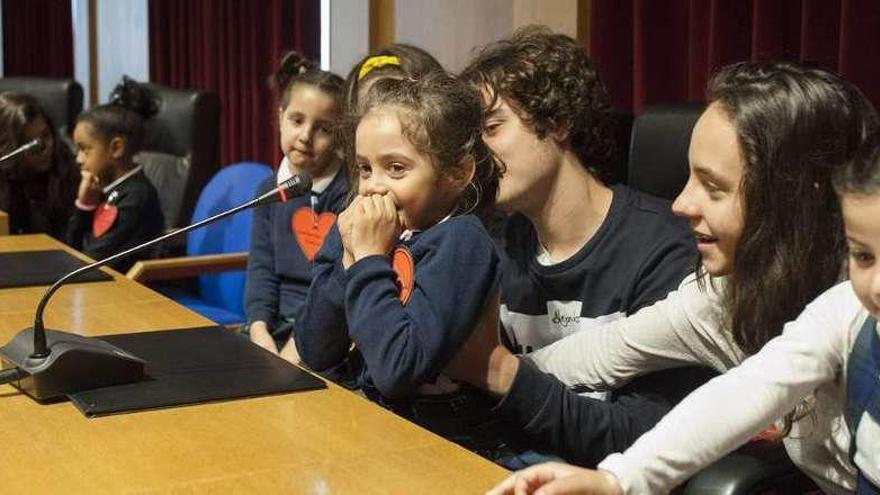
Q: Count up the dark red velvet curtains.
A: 3